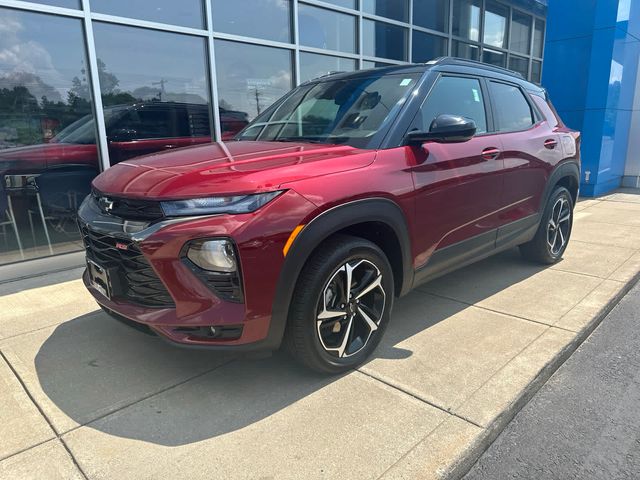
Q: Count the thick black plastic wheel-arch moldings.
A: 2